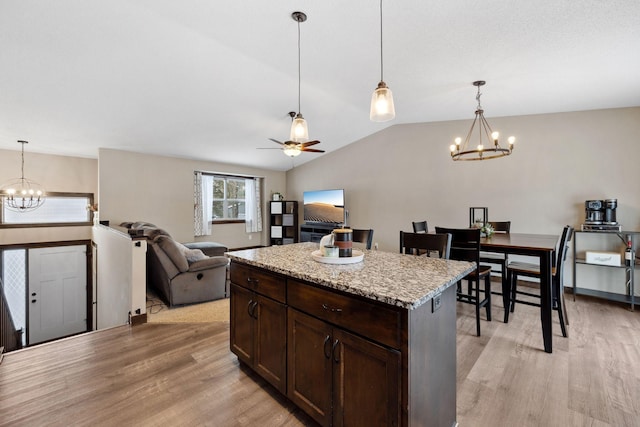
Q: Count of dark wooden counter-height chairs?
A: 6